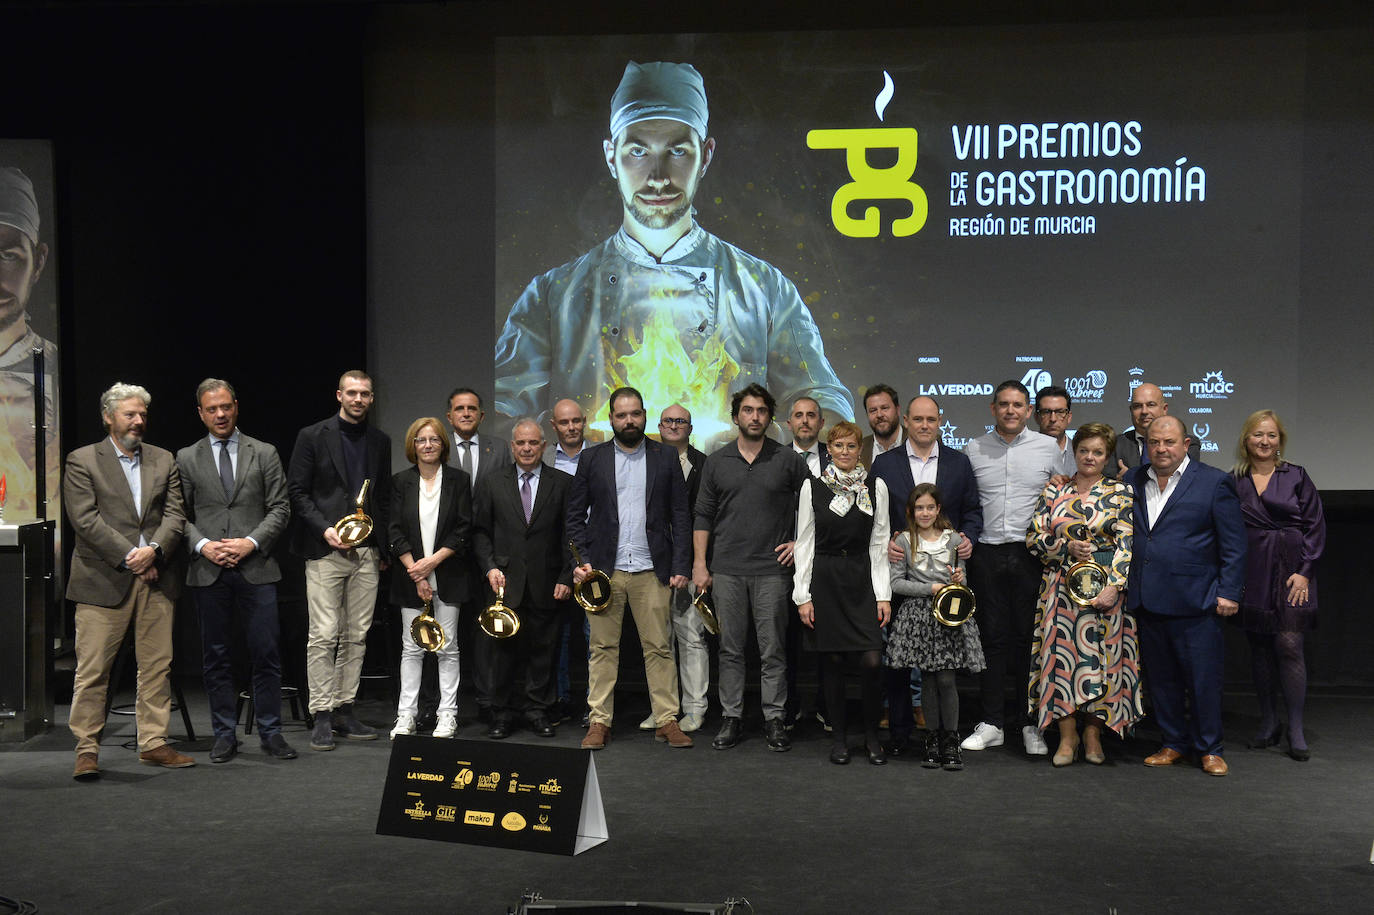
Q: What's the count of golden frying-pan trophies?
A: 7